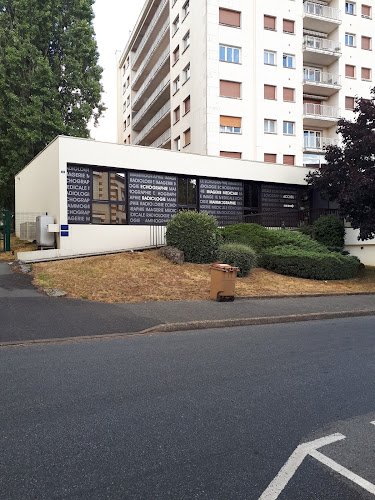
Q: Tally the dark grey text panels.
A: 4